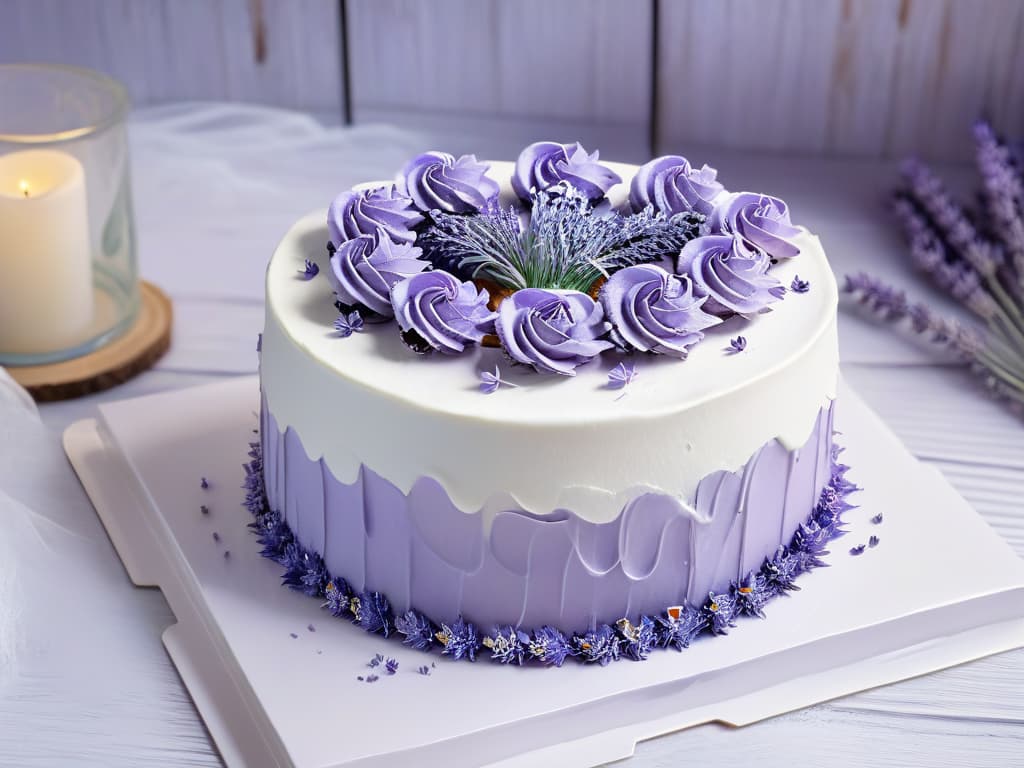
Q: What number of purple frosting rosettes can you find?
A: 10